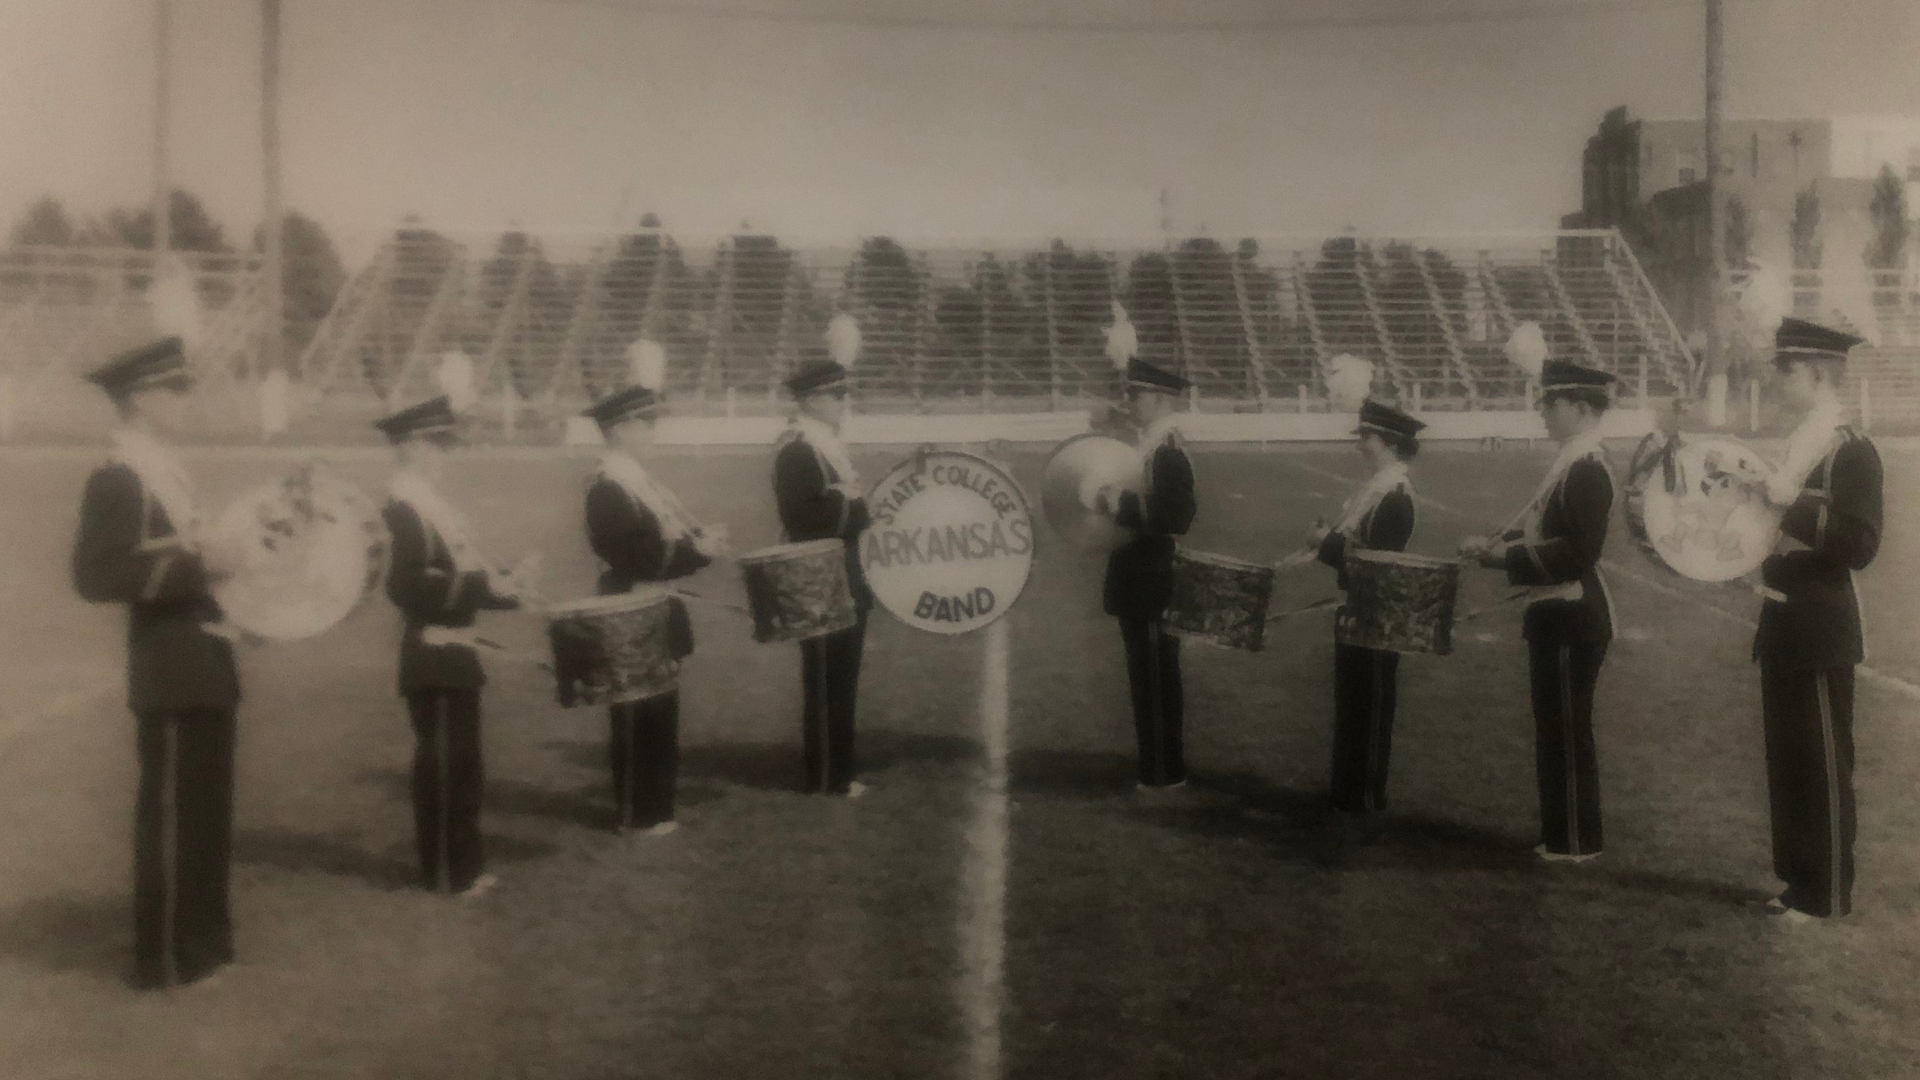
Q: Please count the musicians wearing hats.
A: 8